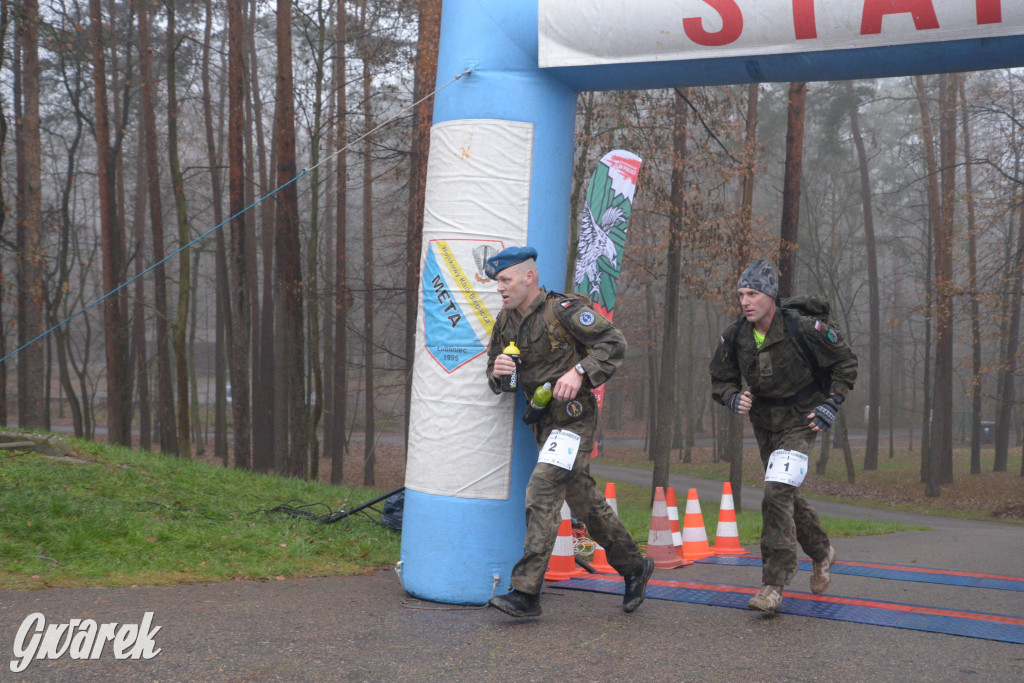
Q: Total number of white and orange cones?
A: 6